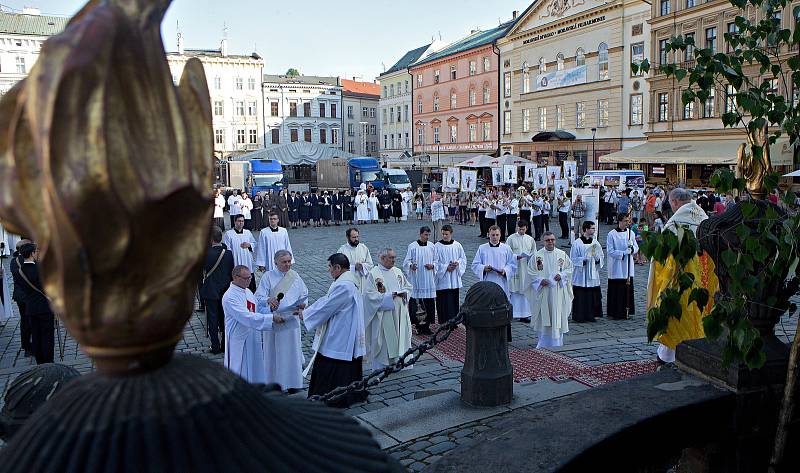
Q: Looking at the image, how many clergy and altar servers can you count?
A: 15